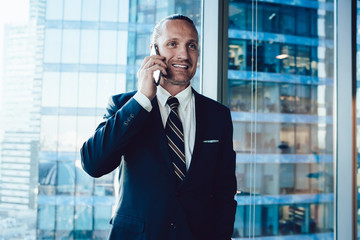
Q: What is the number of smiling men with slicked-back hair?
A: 1